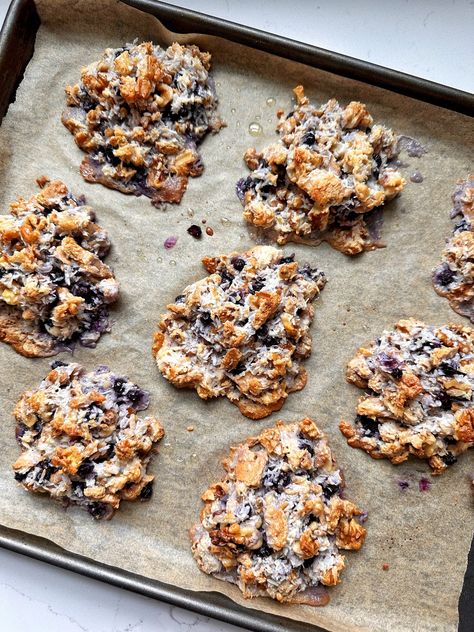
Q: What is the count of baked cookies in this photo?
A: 8